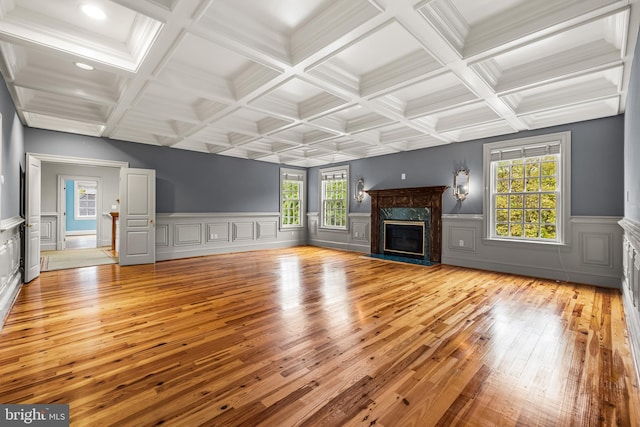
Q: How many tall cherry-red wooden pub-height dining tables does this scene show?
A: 0